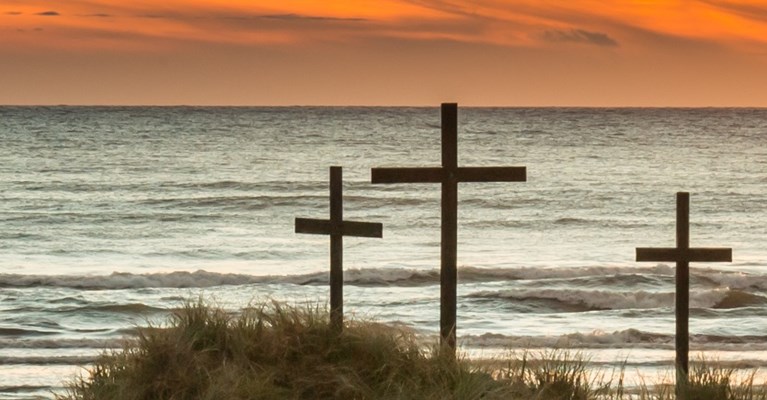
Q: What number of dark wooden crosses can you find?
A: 3